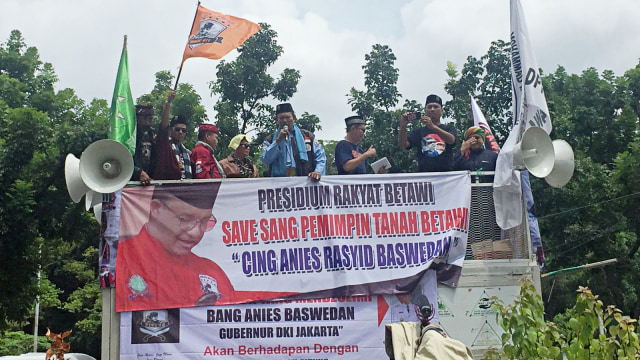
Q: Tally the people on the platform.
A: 8